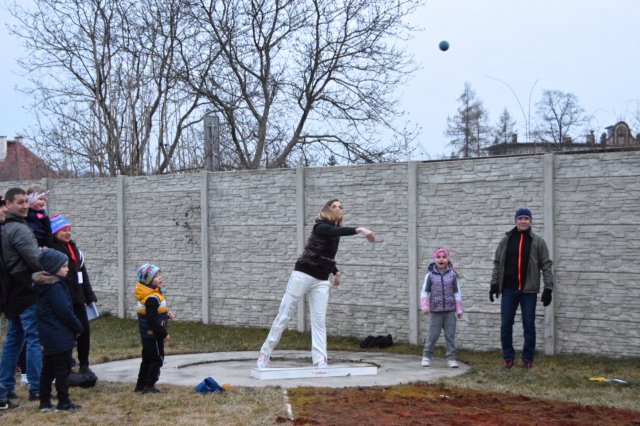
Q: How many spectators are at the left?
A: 6